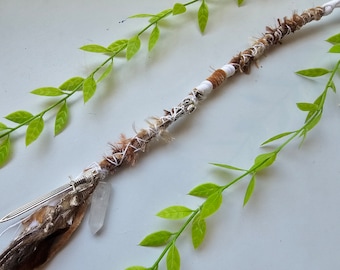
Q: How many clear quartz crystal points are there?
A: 1